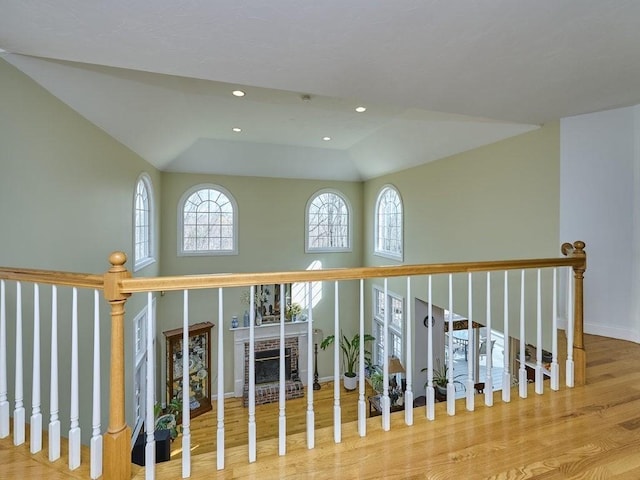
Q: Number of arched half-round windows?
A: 4